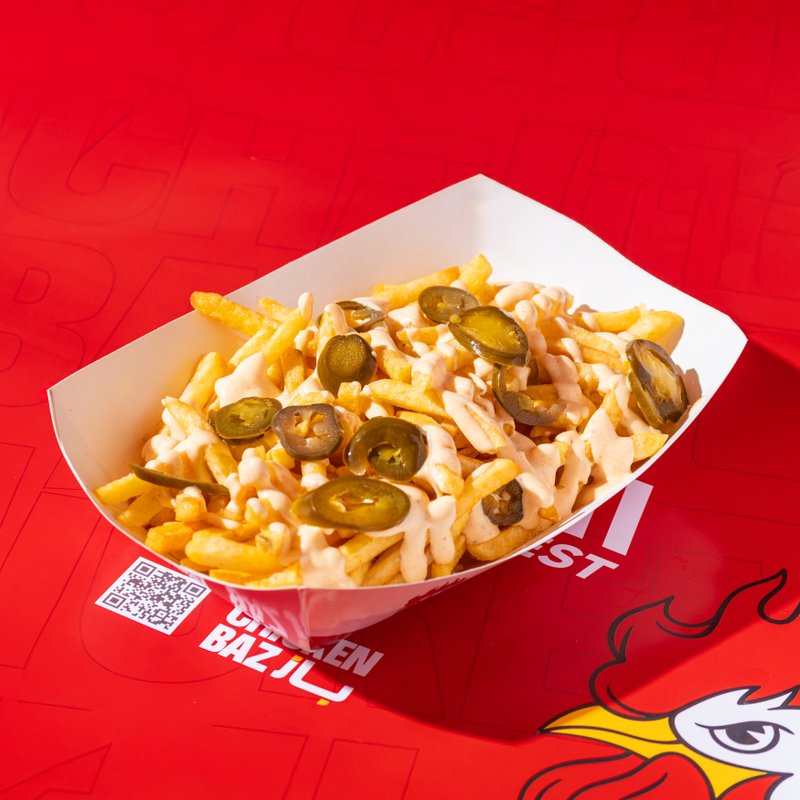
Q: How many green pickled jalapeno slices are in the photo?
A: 12